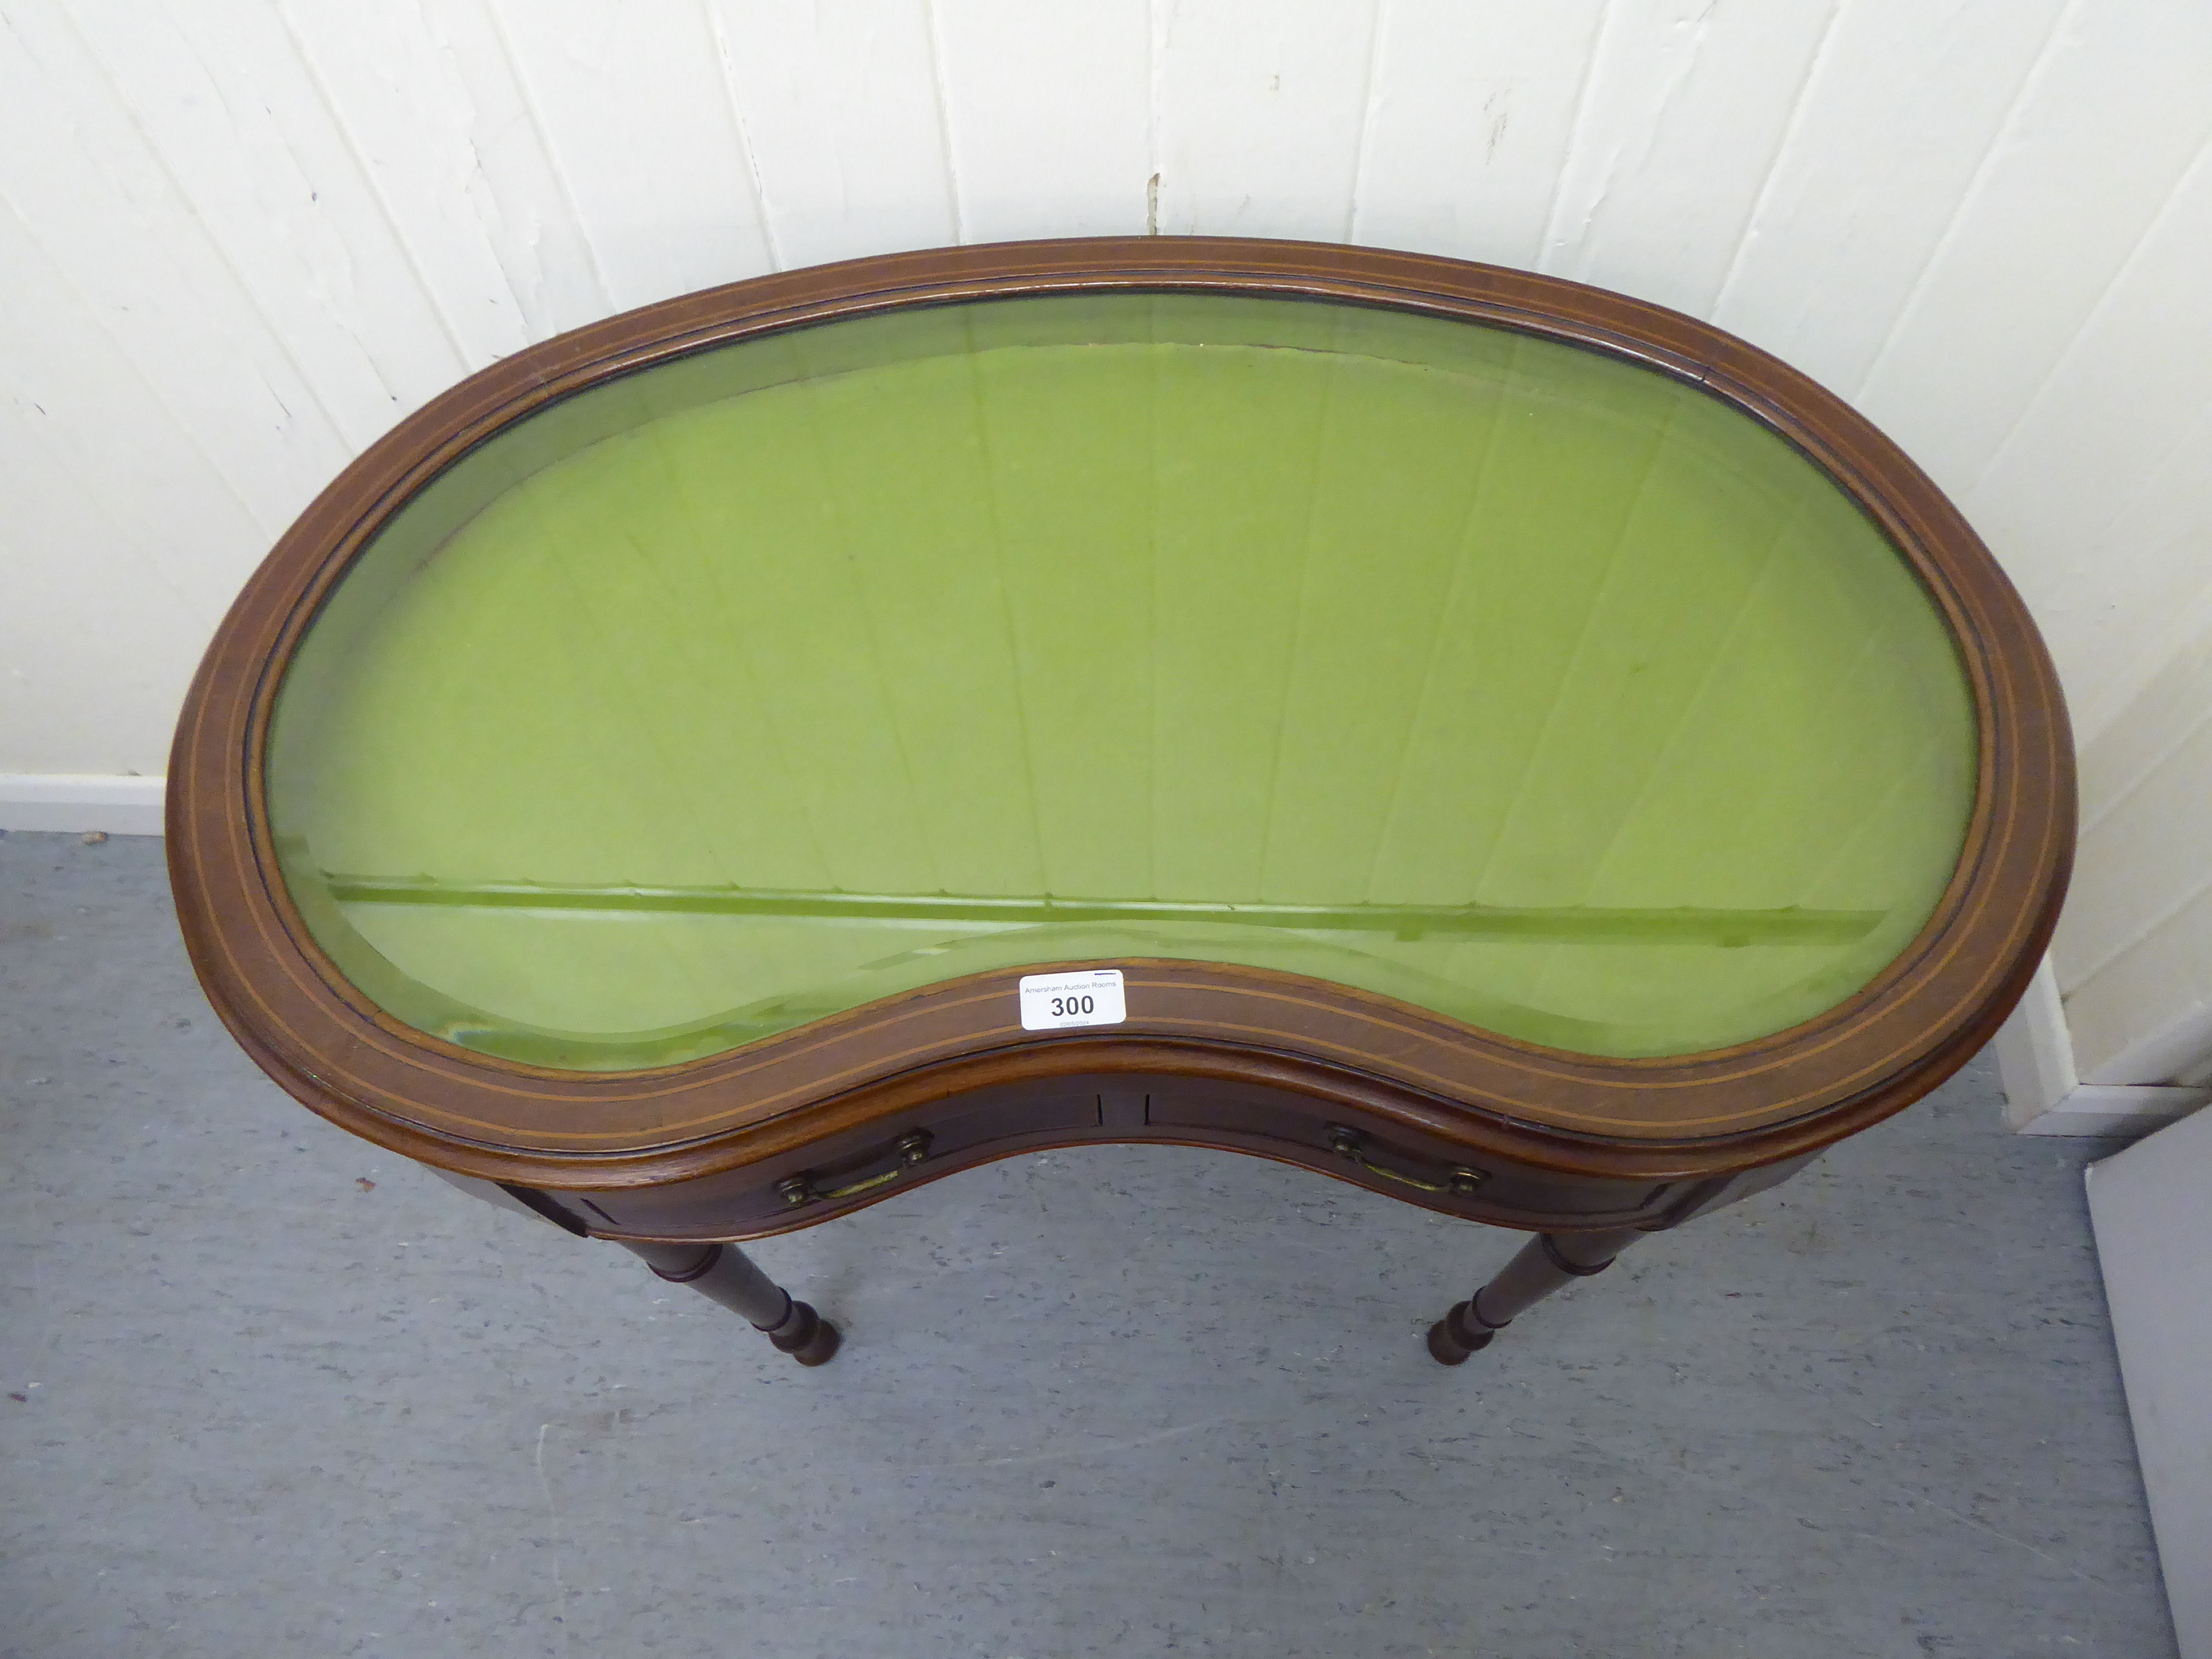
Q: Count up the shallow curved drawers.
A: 2